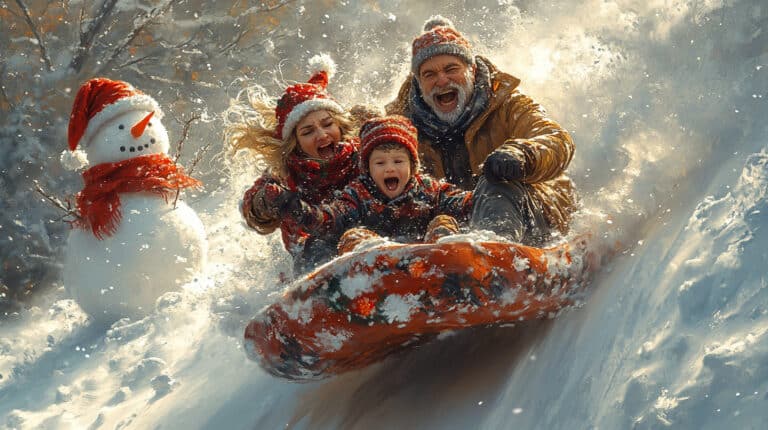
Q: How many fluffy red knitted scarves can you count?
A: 2